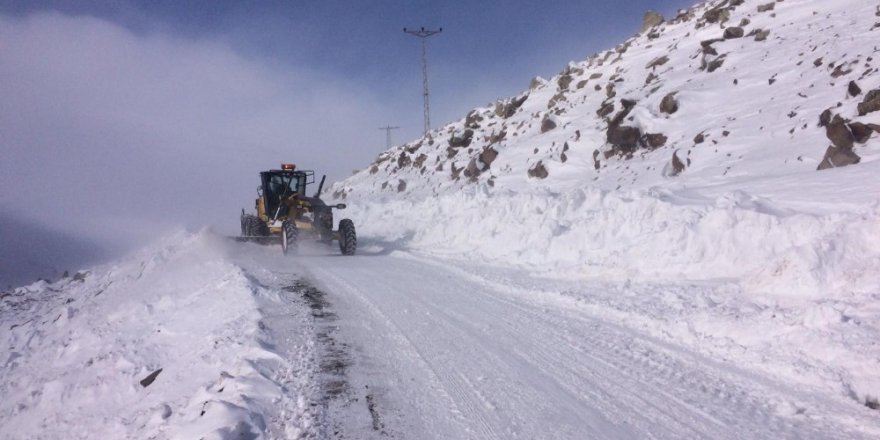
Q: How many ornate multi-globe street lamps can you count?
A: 0